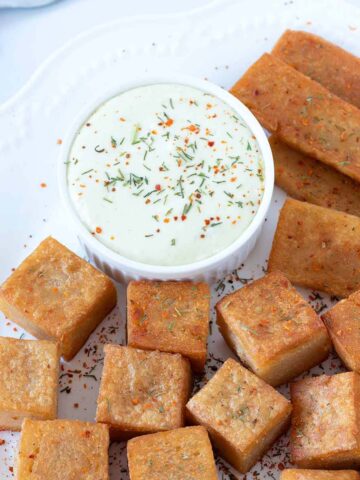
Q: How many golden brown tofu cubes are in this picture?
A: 11